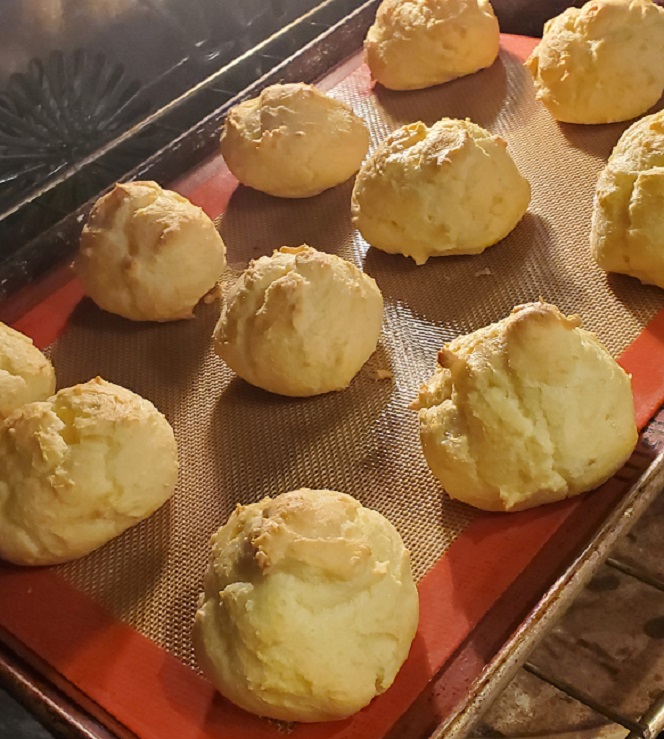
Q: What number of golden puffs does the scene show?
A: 11